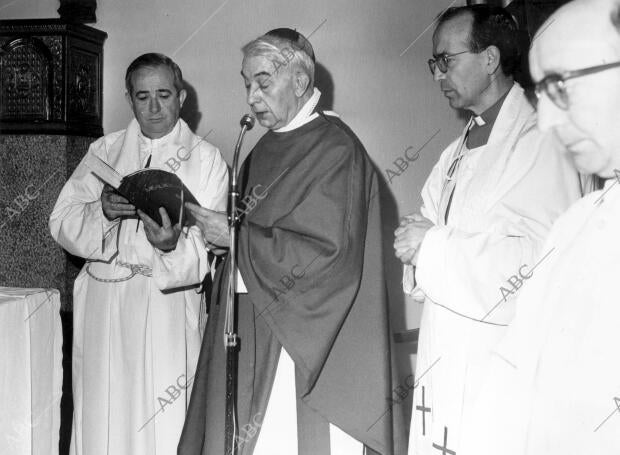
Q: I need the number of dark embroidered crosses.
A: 2